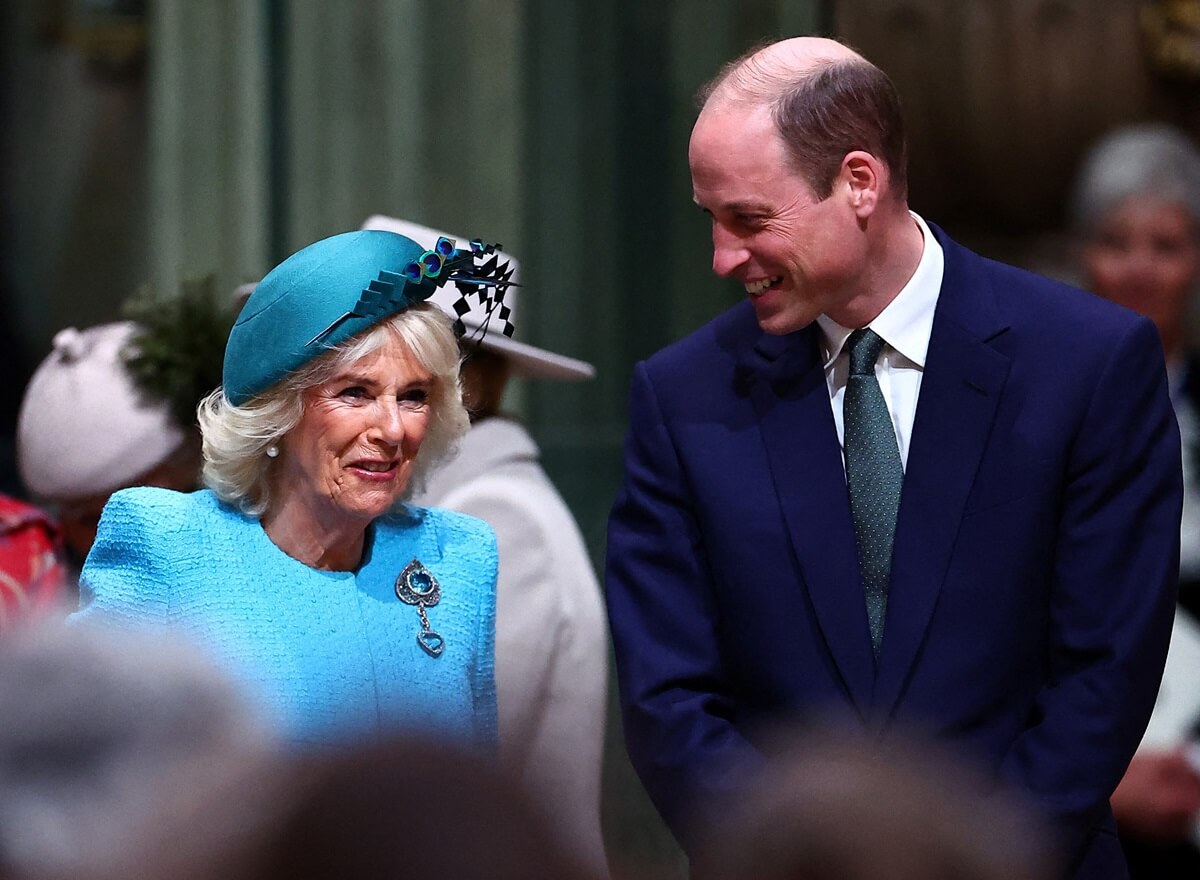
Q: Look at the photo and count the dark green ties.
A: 1